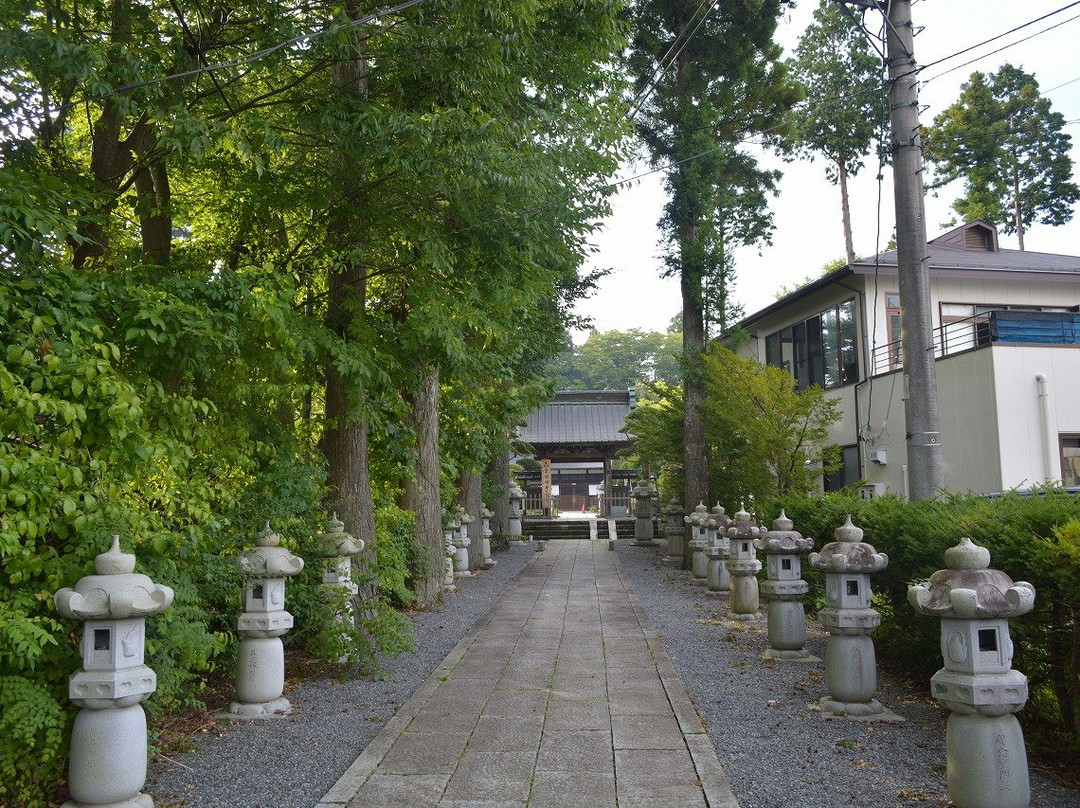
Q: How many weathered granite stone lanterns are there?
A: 15